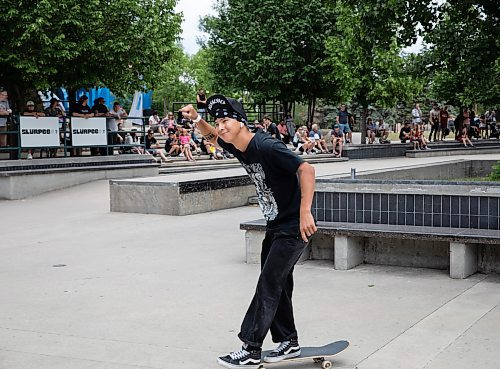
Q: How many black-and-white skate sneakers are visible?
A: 2